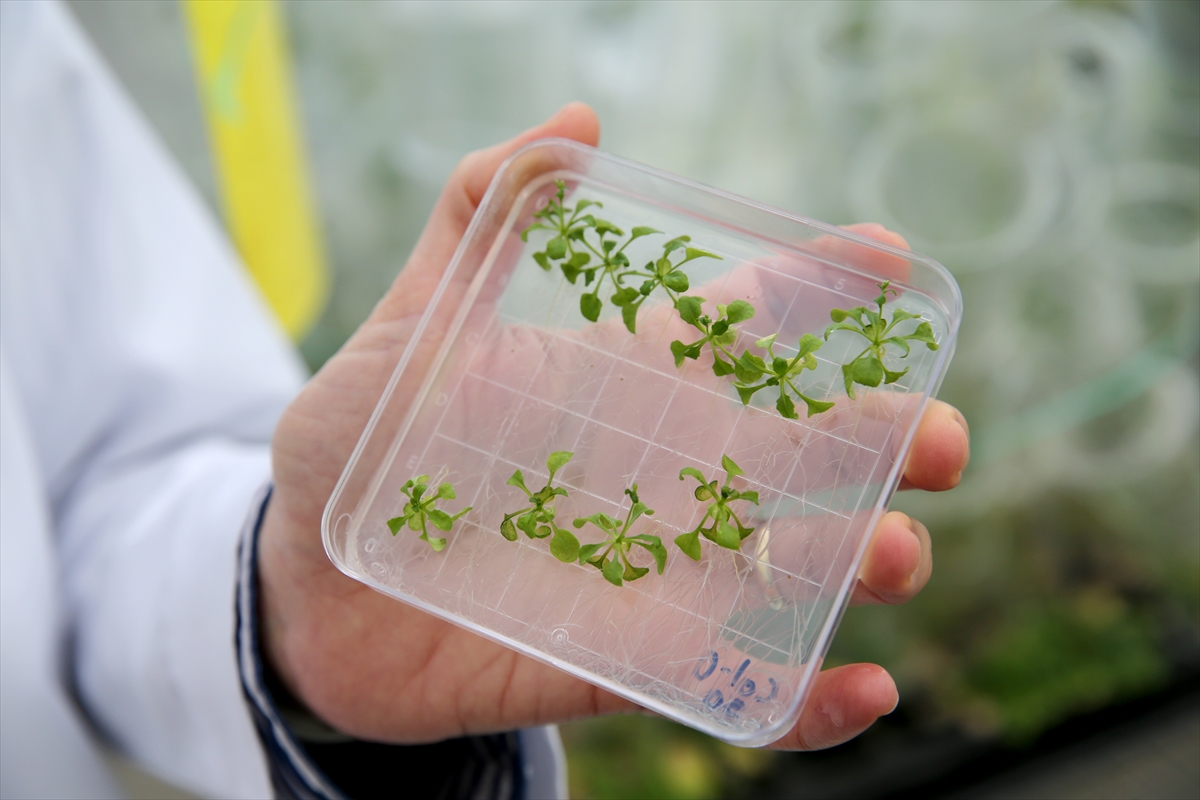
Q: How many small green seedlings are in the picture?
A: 10